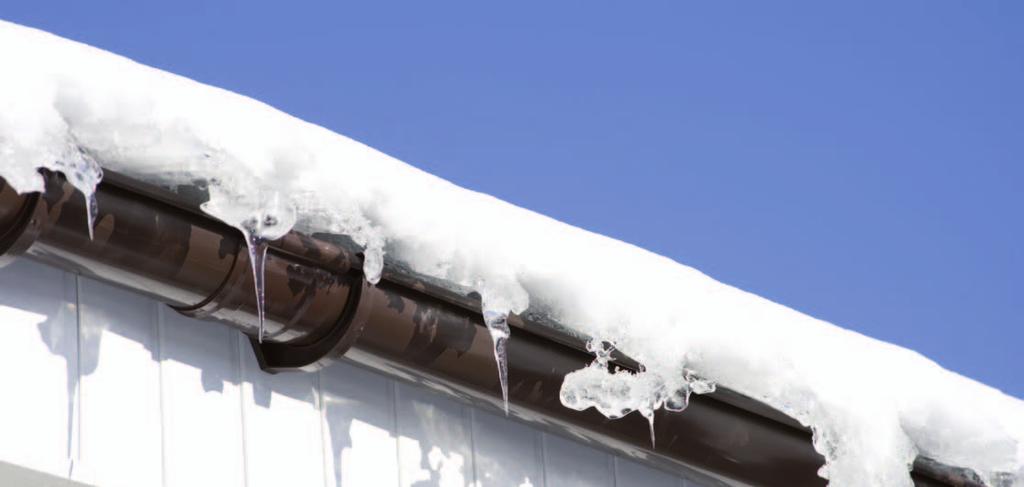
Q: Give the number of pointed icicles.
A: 4